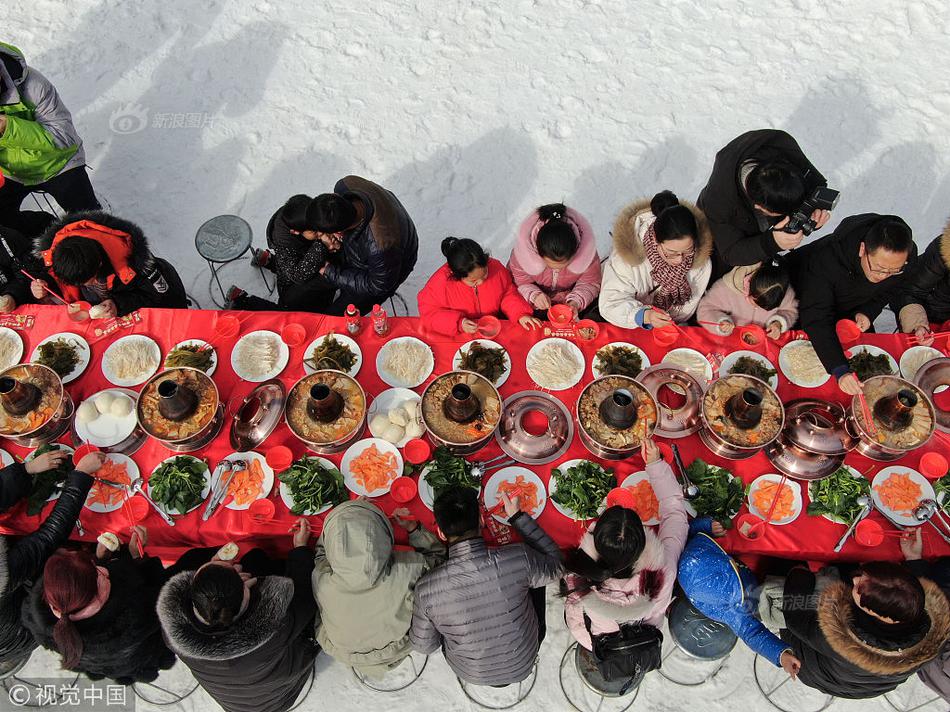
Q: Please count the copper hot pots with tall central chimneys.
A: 7